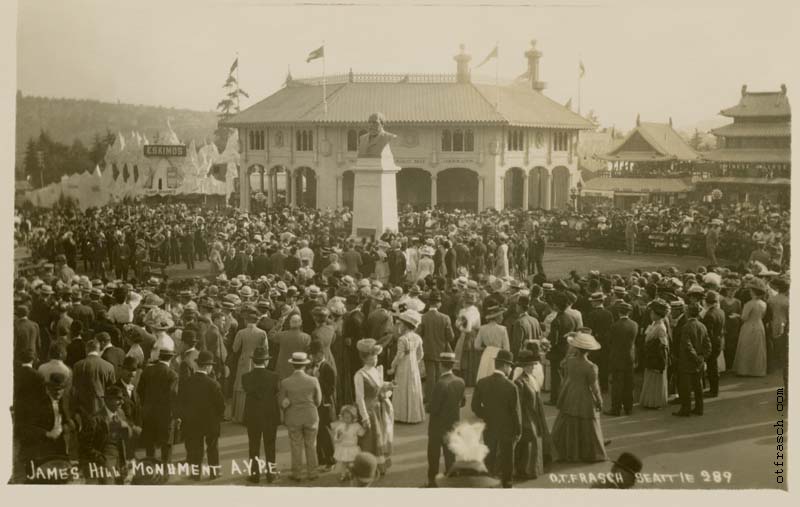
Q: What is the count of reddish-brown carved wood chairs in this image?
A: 0